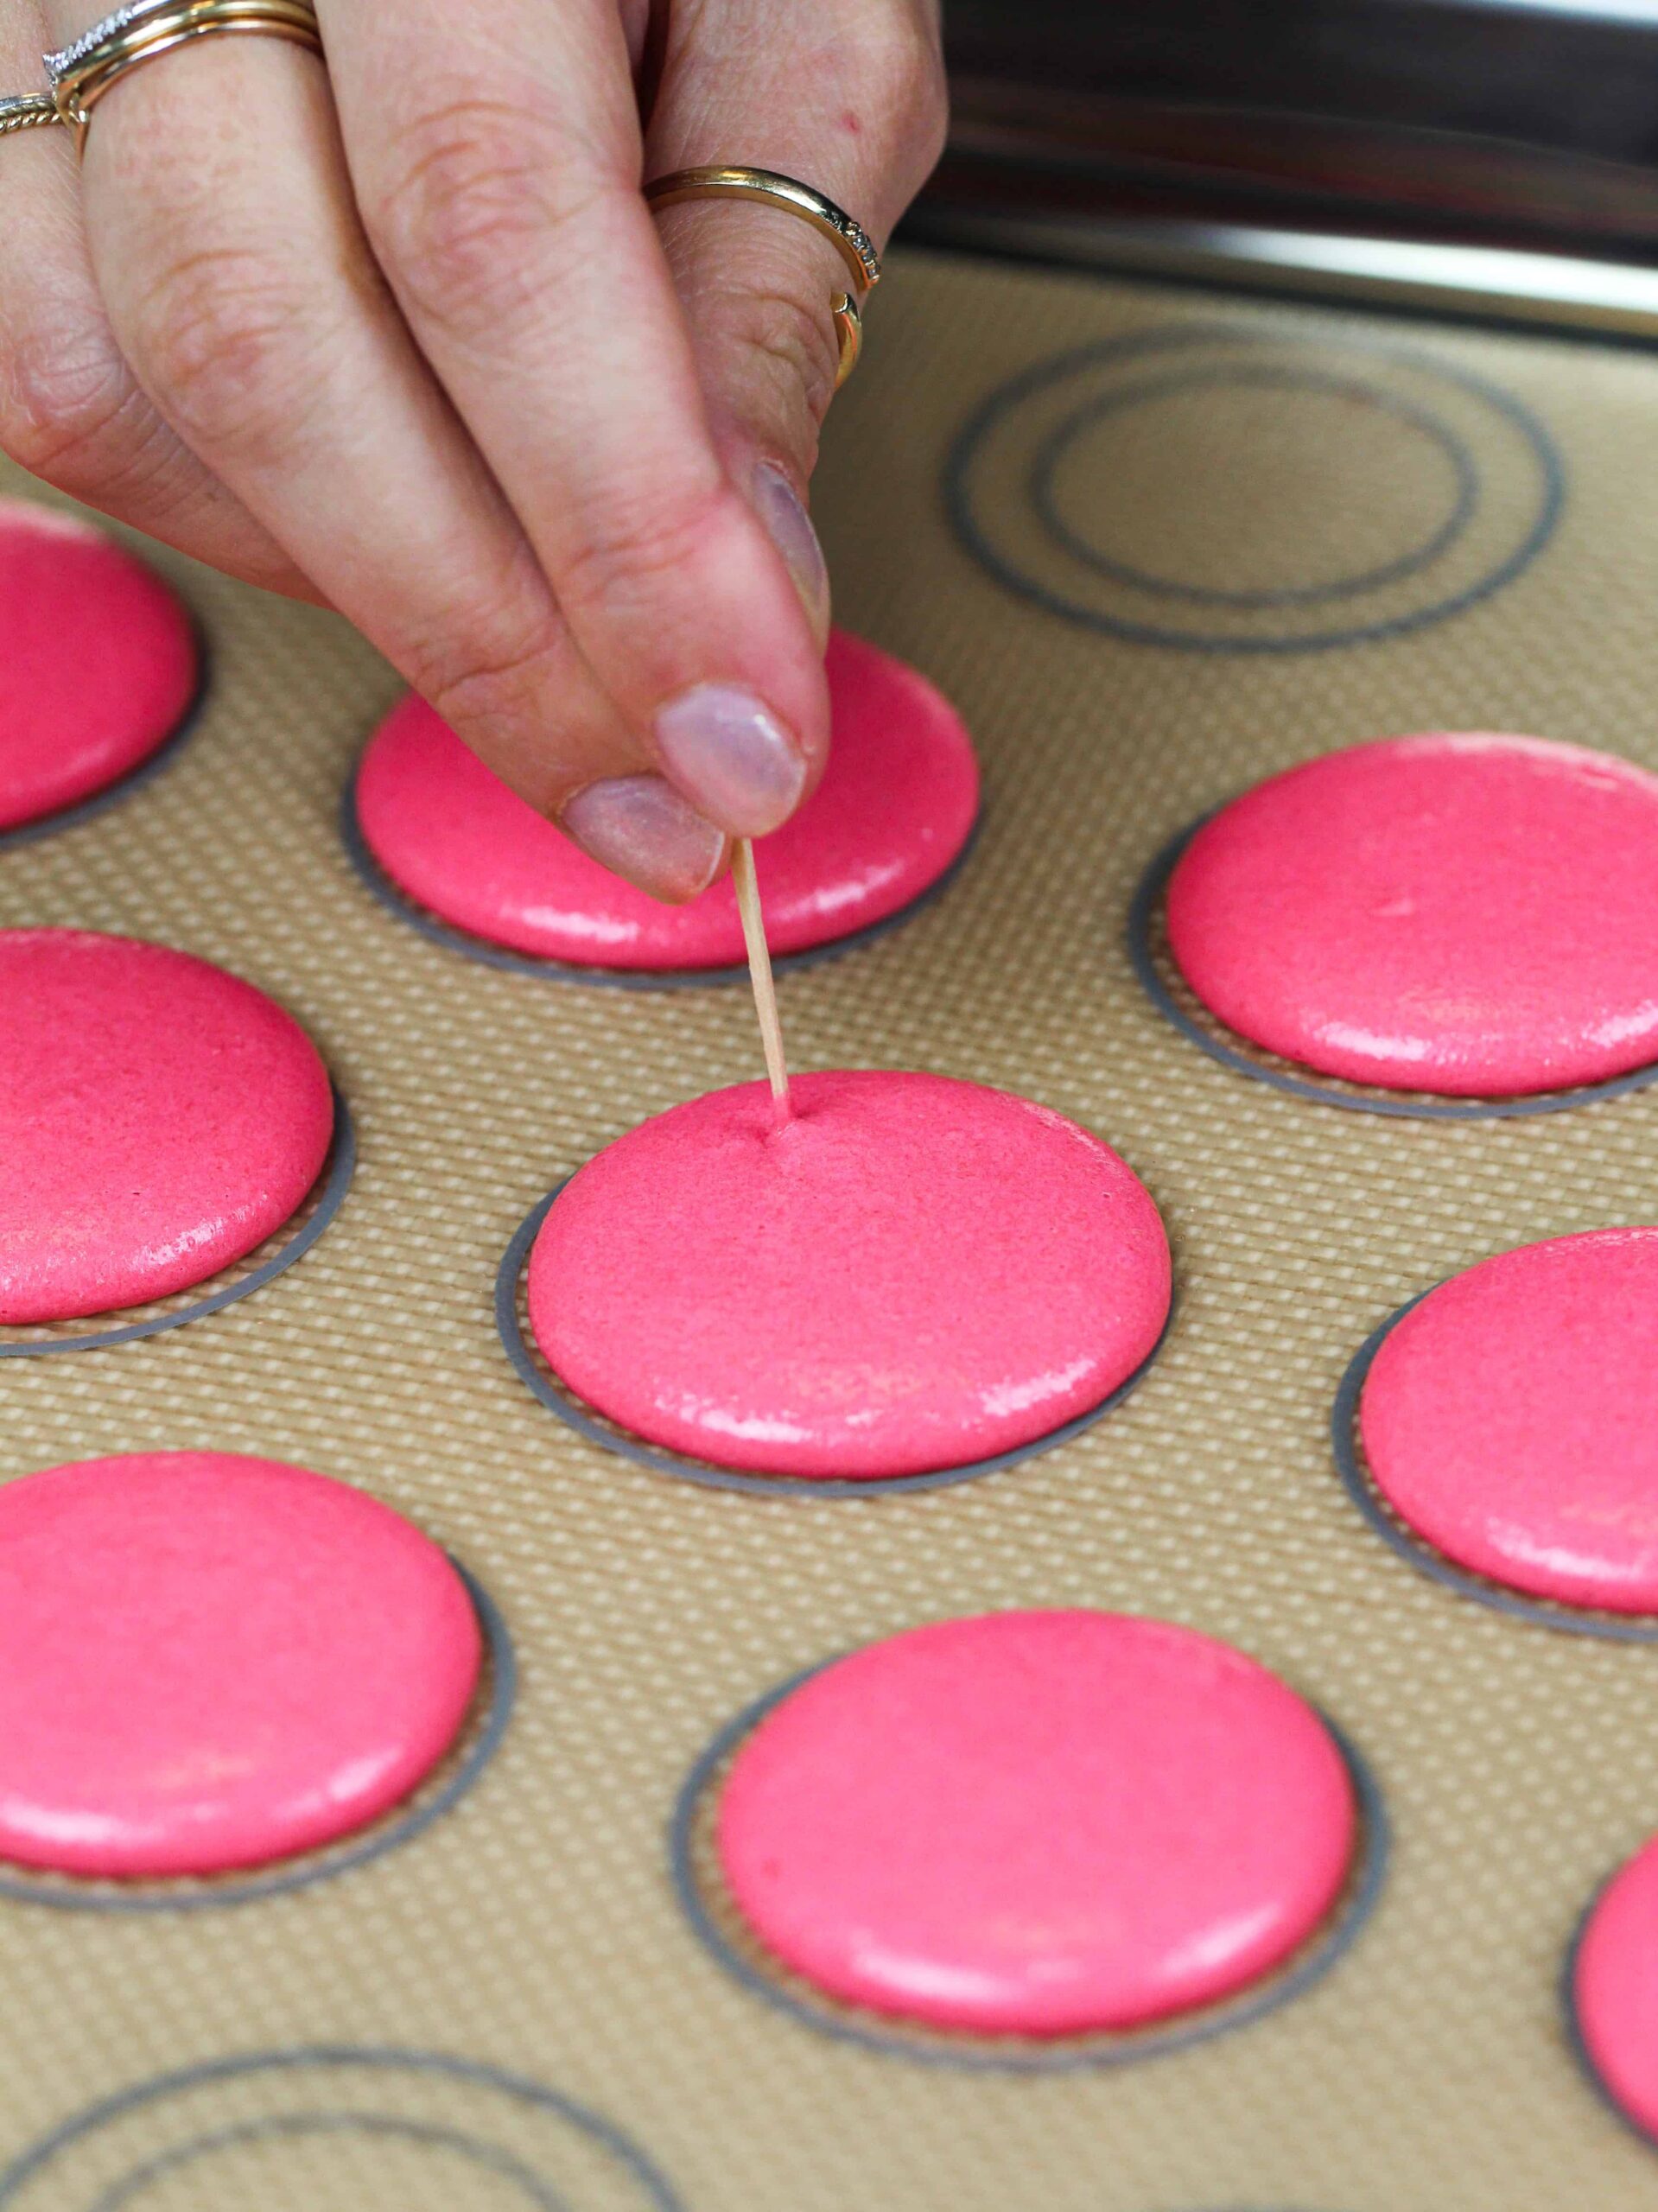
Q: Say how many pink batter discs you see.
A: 9